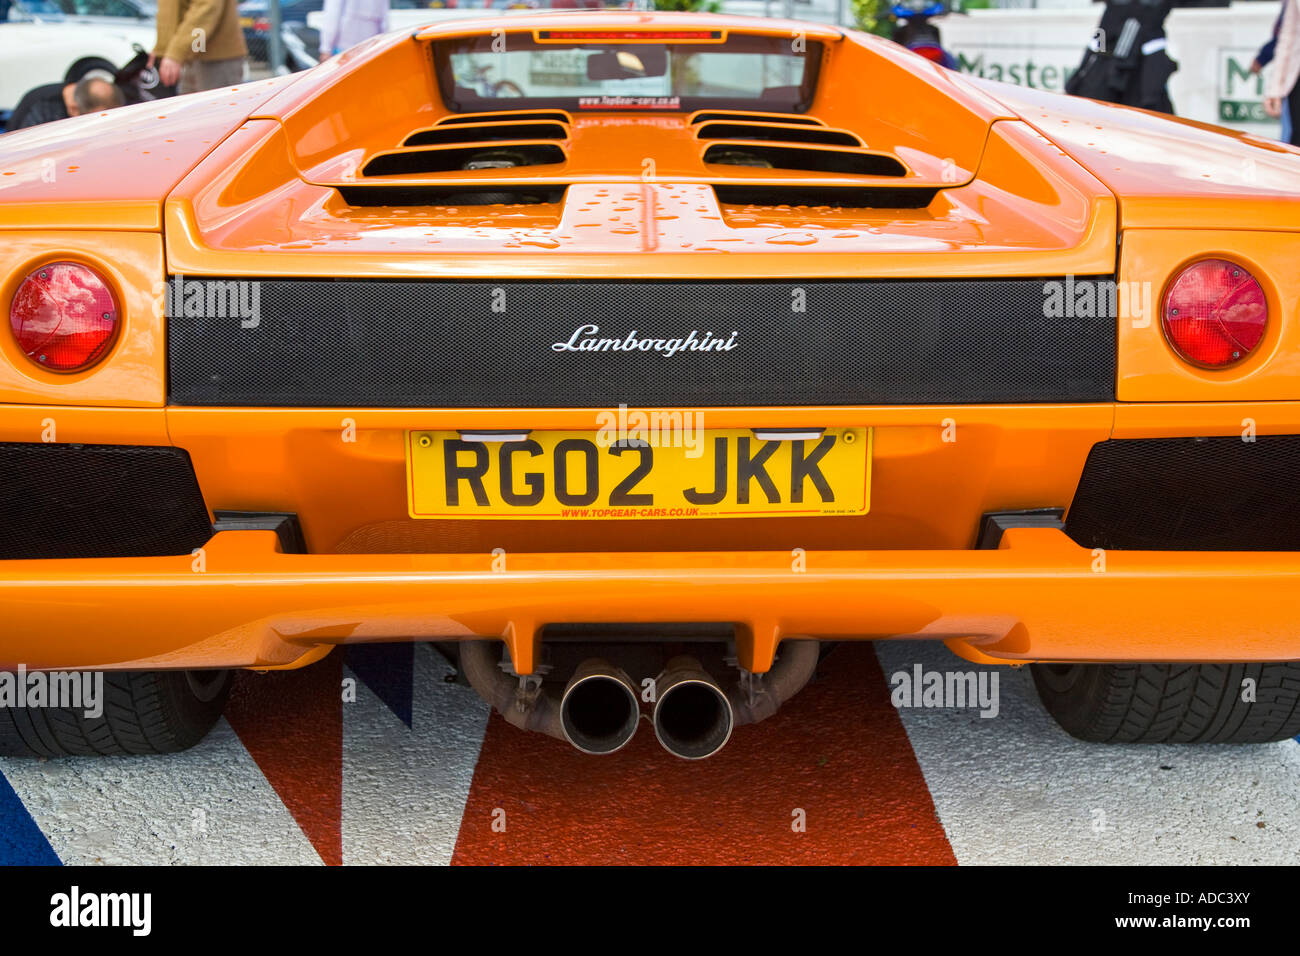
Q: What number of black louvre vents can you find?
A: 8